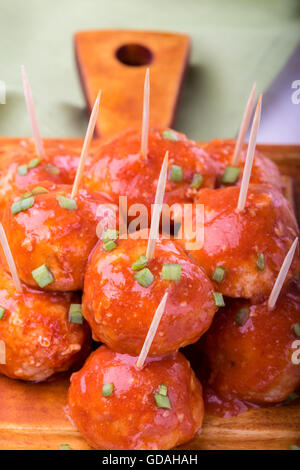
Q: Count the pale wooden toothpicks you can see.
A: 9